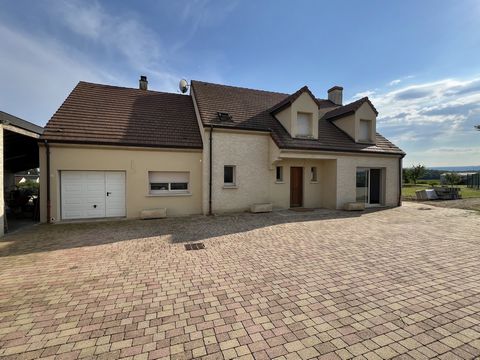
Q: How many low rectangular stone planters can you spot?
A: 3